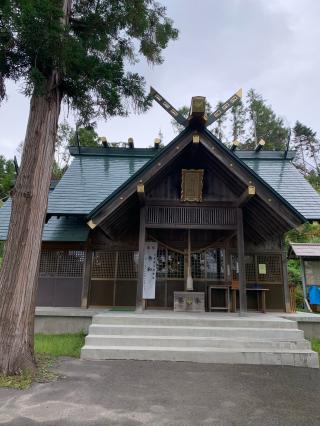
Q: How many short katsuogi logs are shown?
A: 5